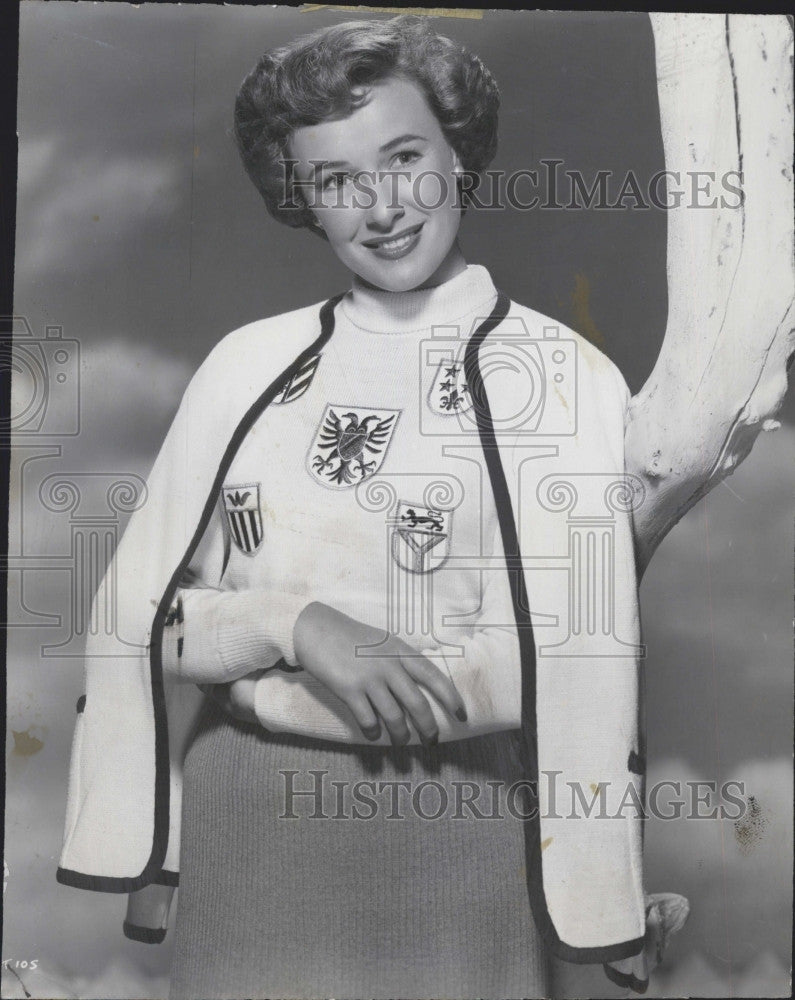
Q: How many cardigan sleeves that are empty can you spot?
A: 2